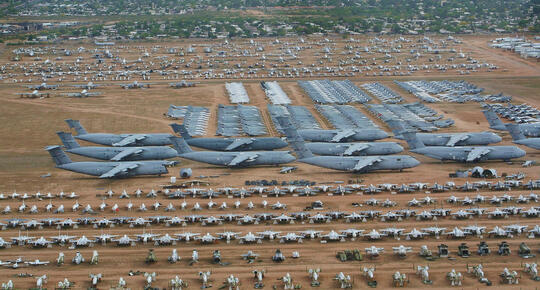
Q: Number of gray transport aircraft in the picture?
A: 12